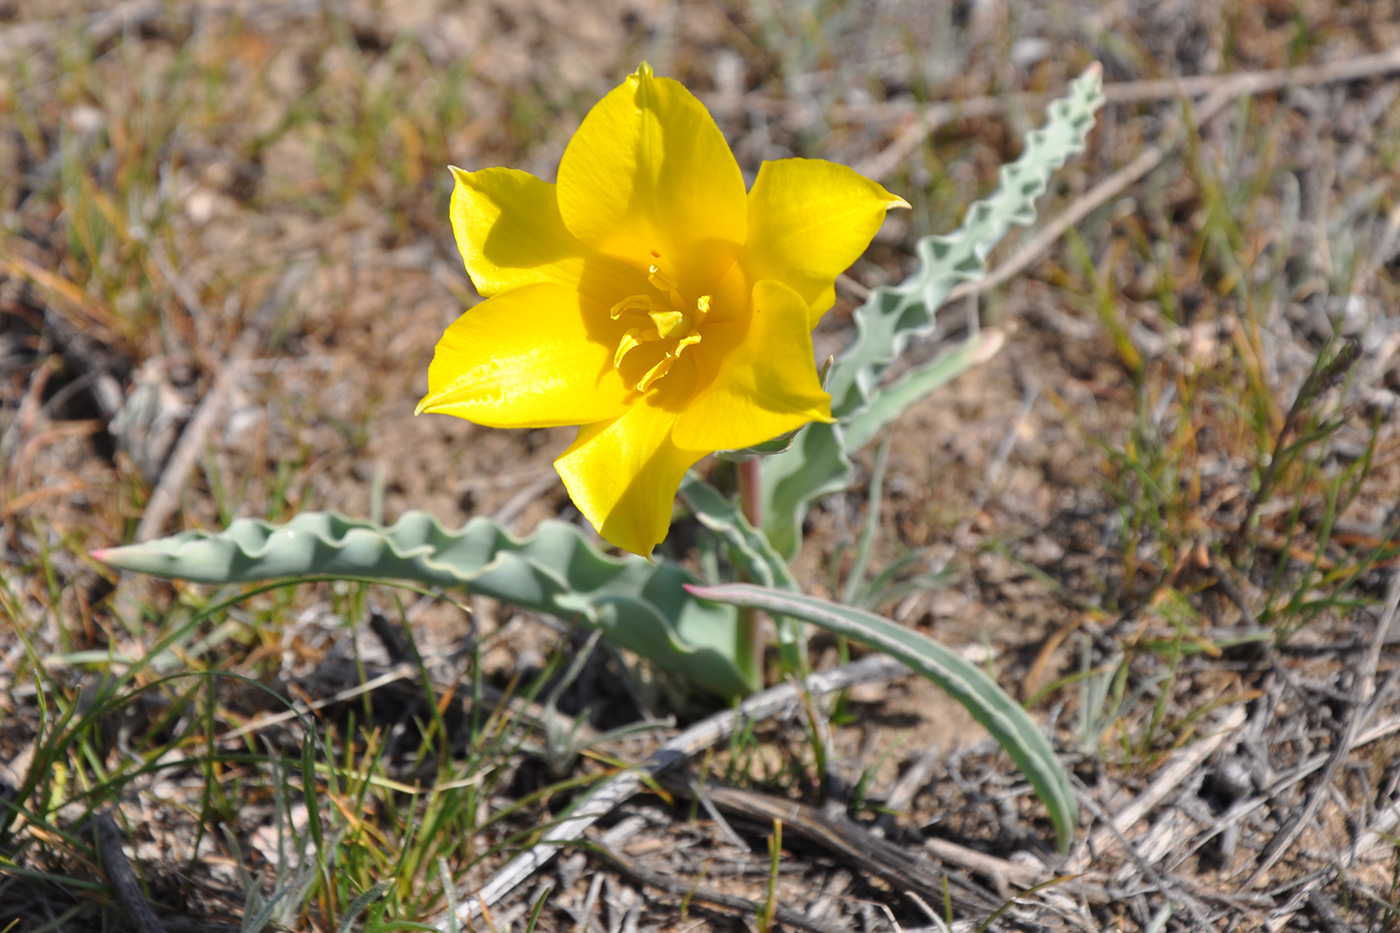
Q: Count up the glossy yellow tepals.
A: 6